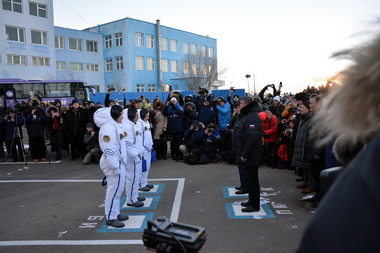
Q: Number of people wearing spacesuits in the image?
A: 3